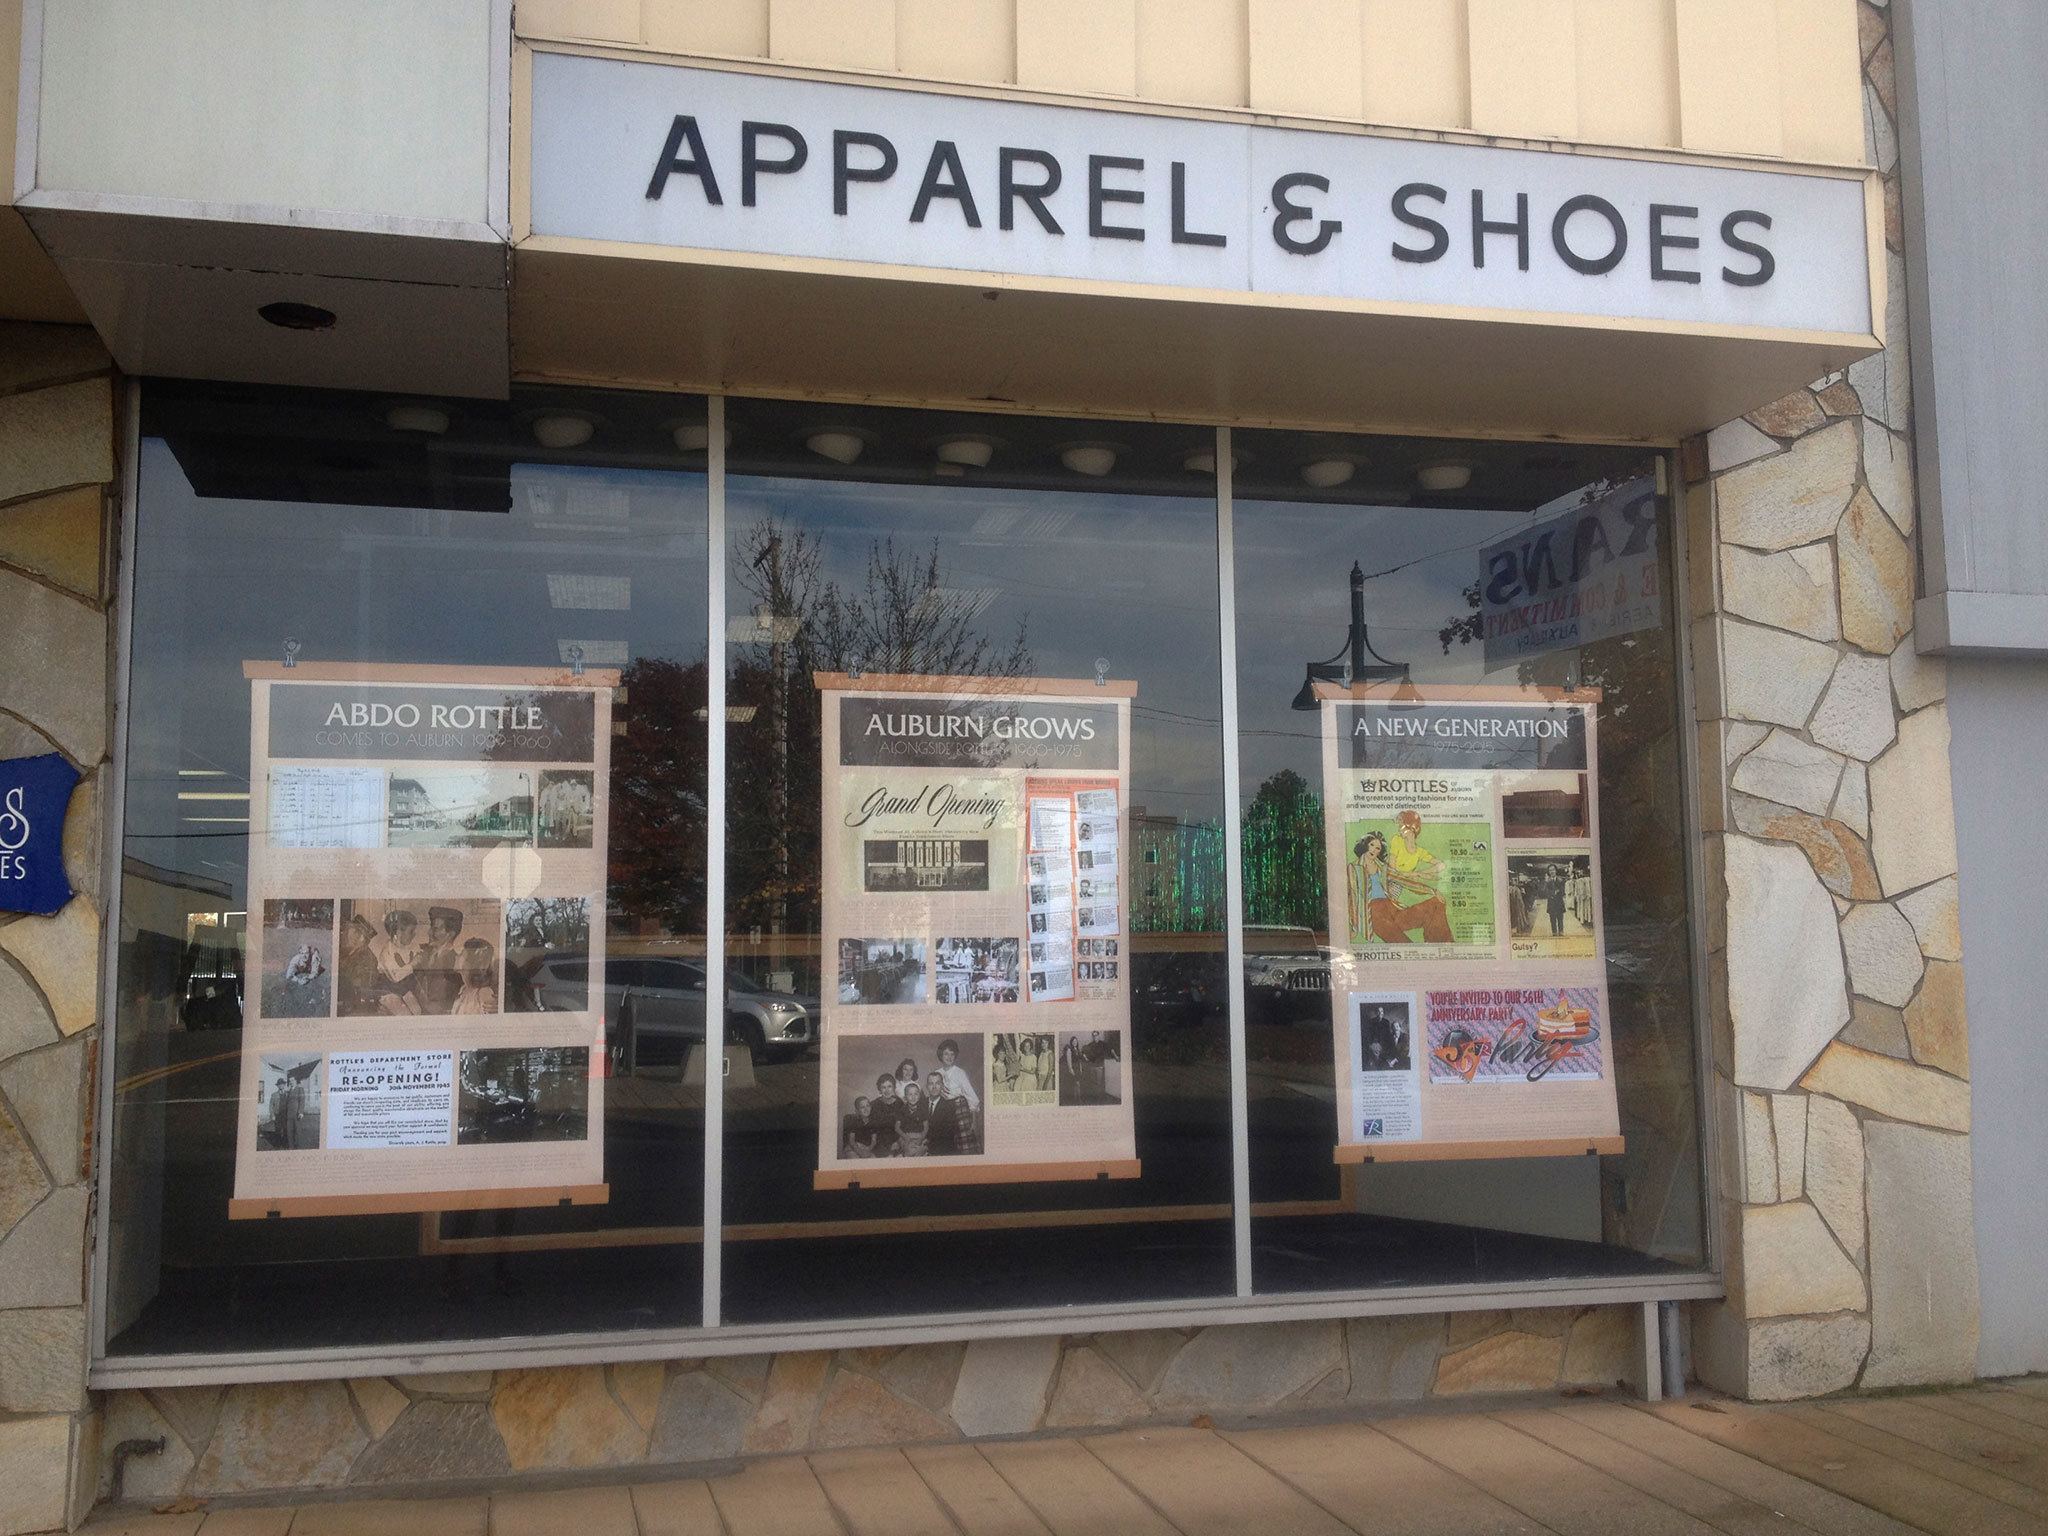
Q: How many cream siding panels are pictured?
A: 12